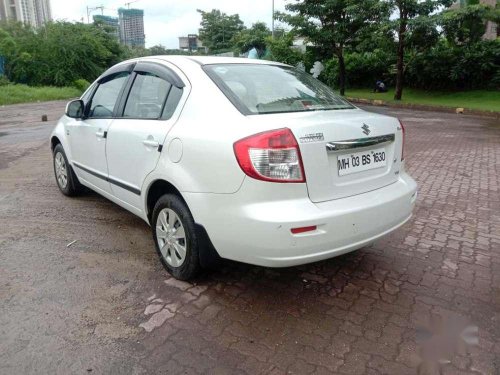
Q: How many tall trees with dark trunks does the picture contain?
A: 2